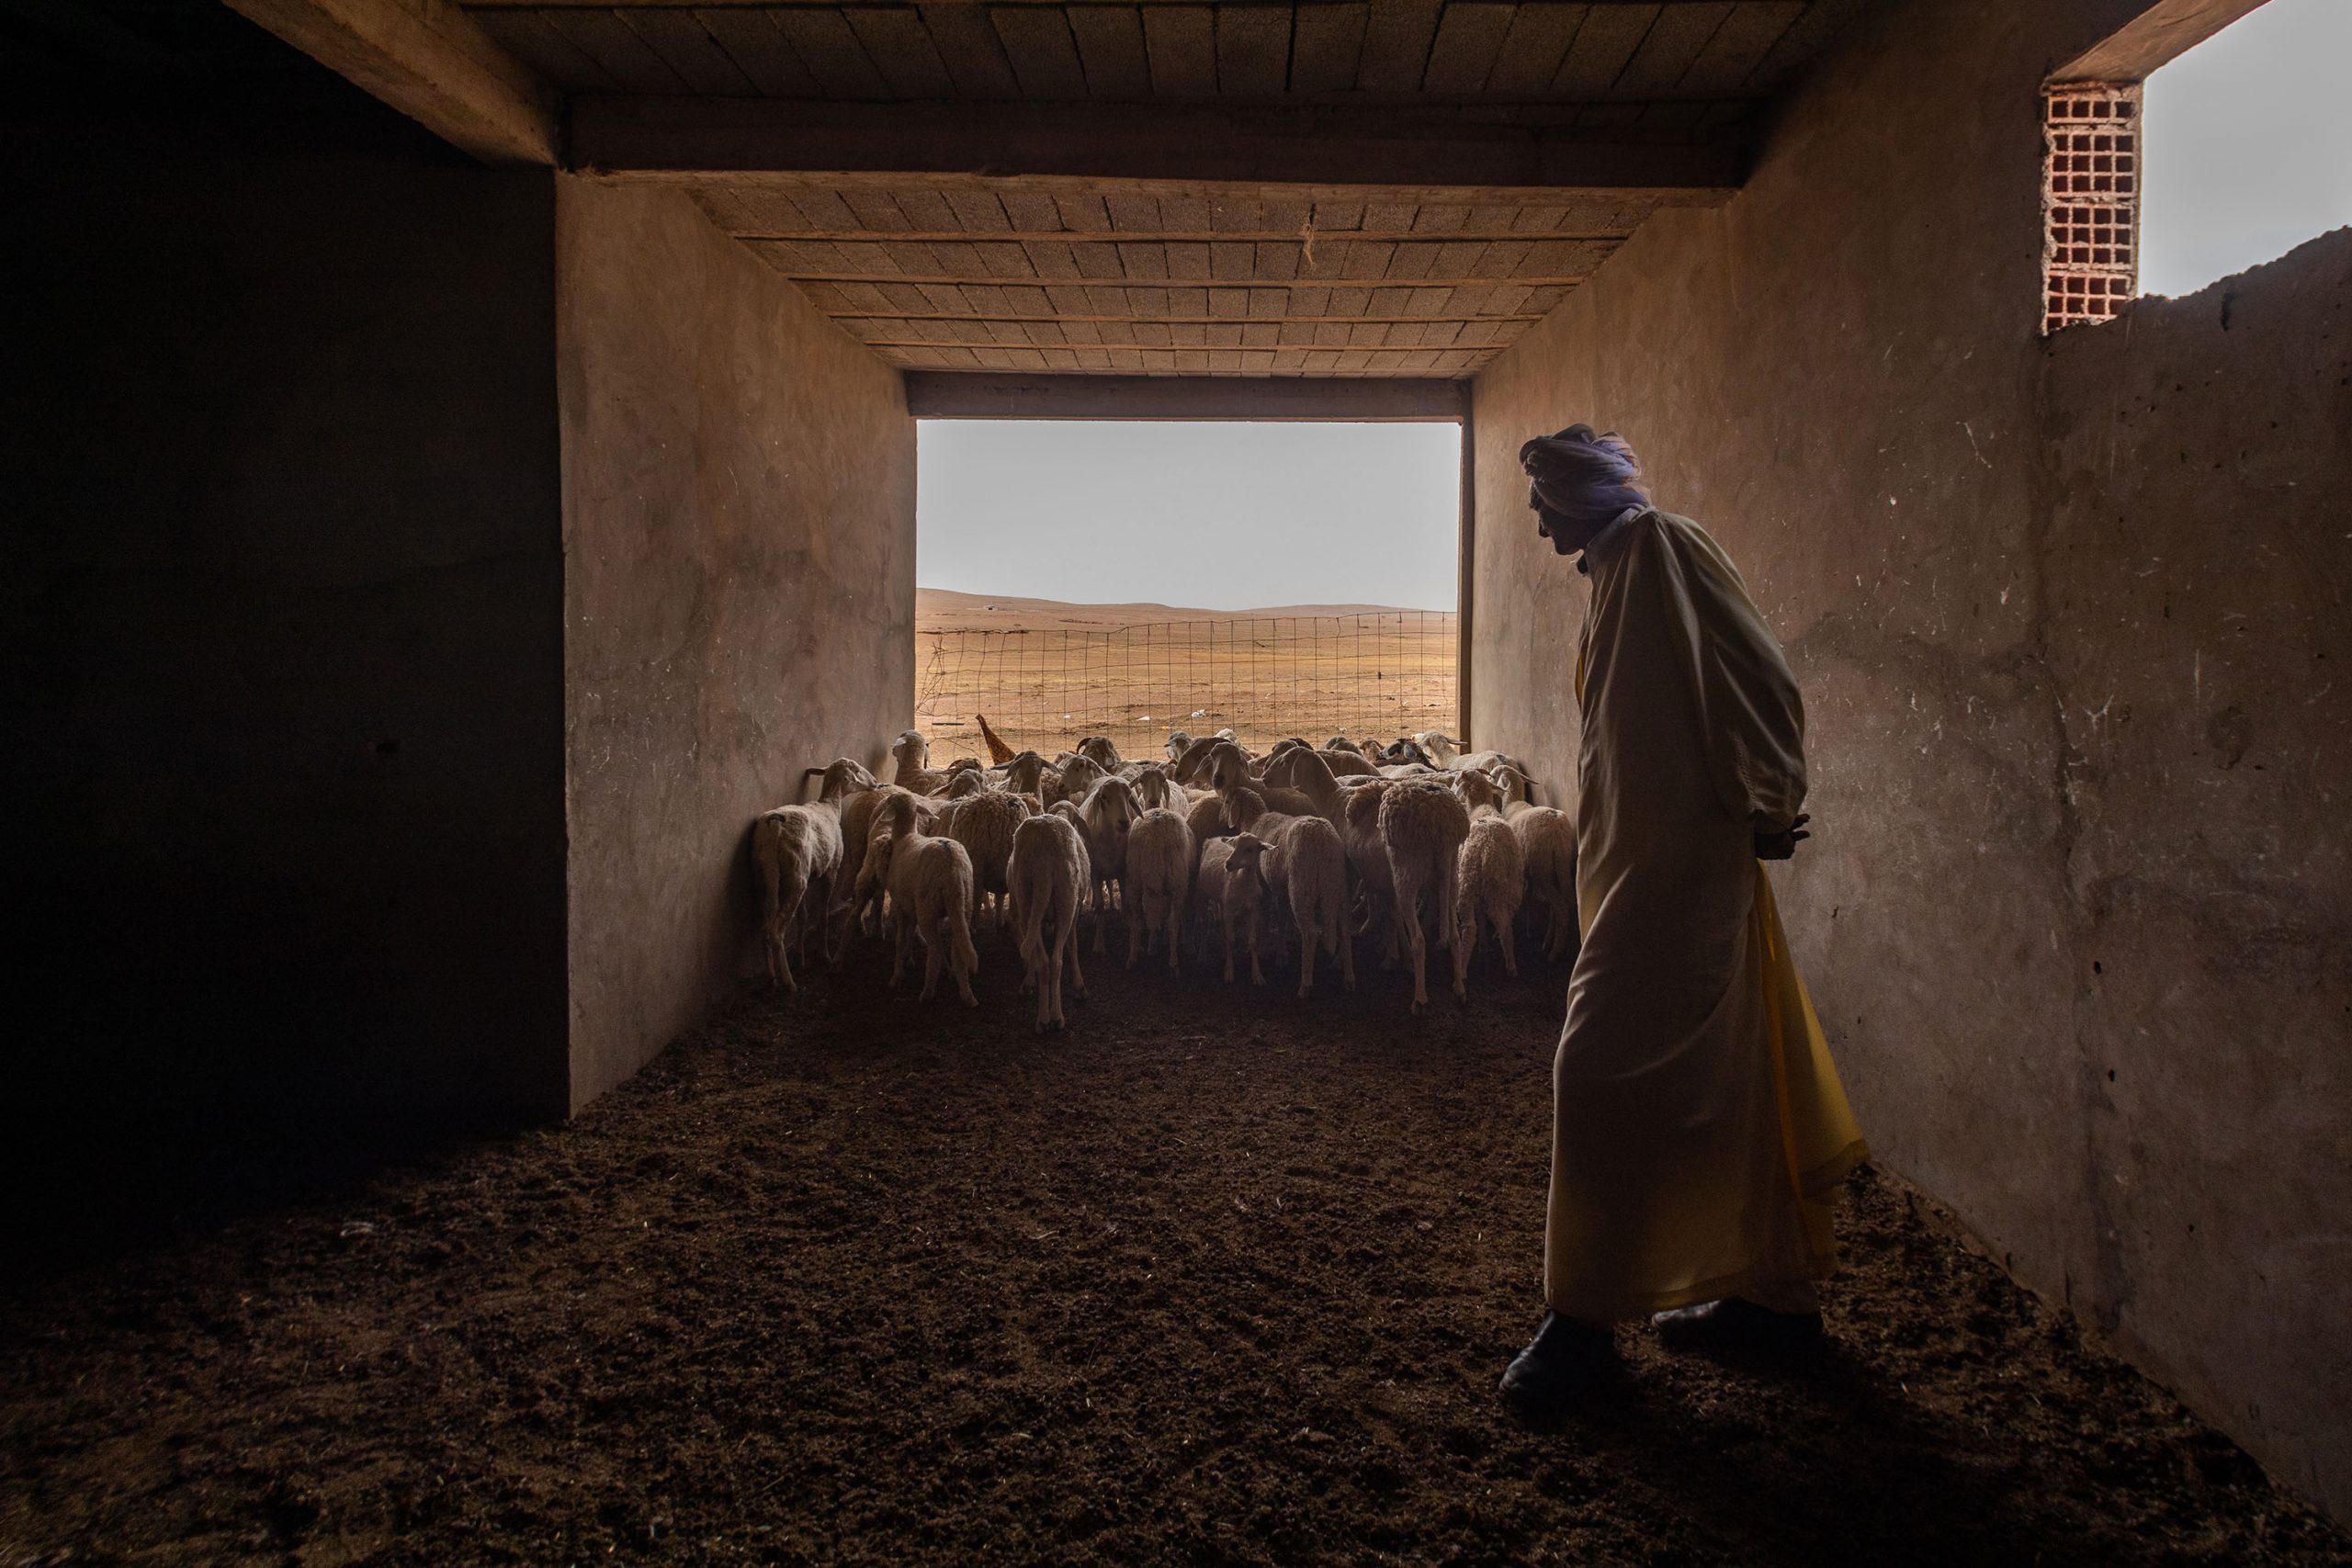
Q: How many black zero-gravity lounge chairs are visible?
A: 0